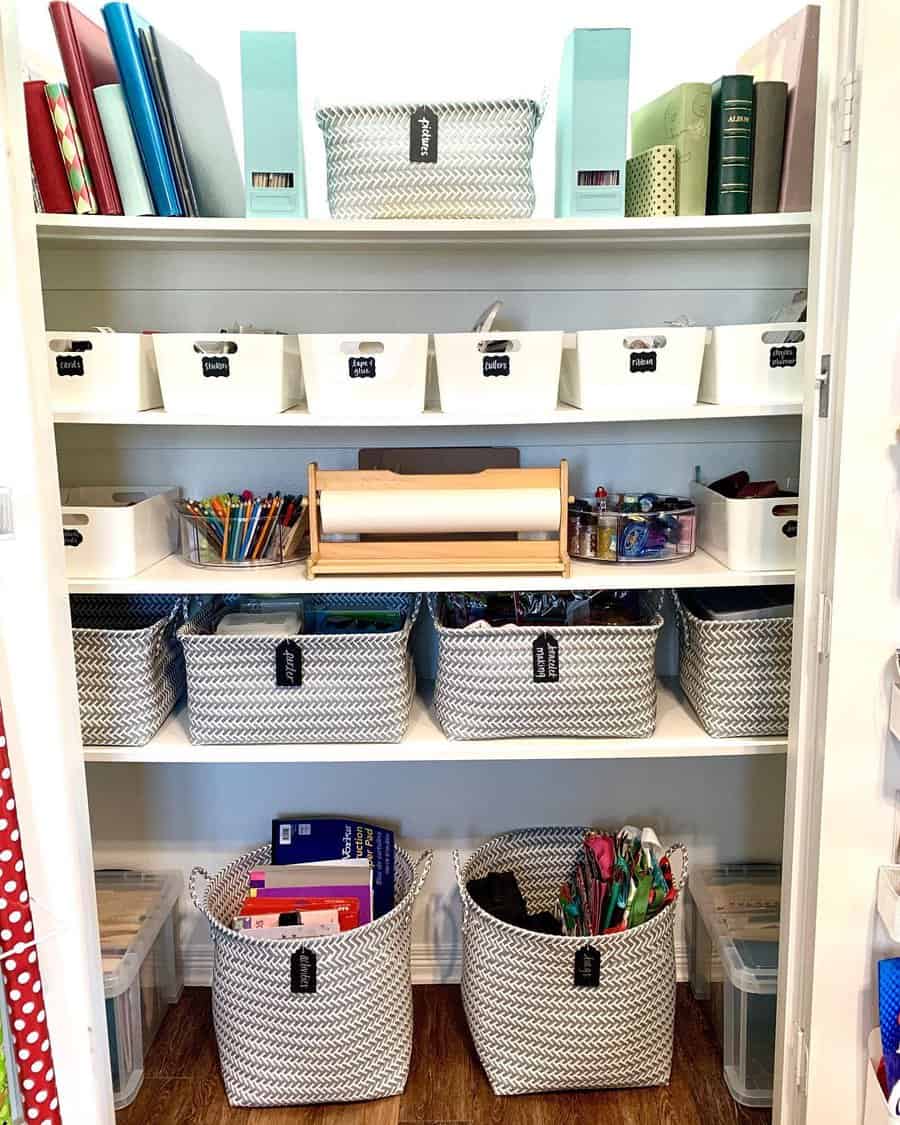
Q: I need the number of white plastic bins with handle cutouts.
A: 8